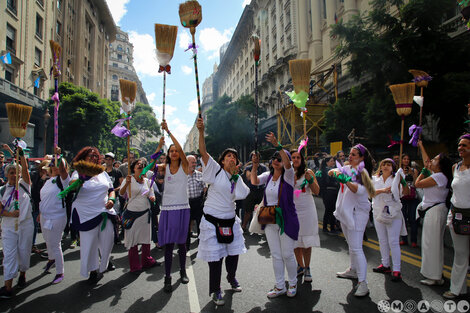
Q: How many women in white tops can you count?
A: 12